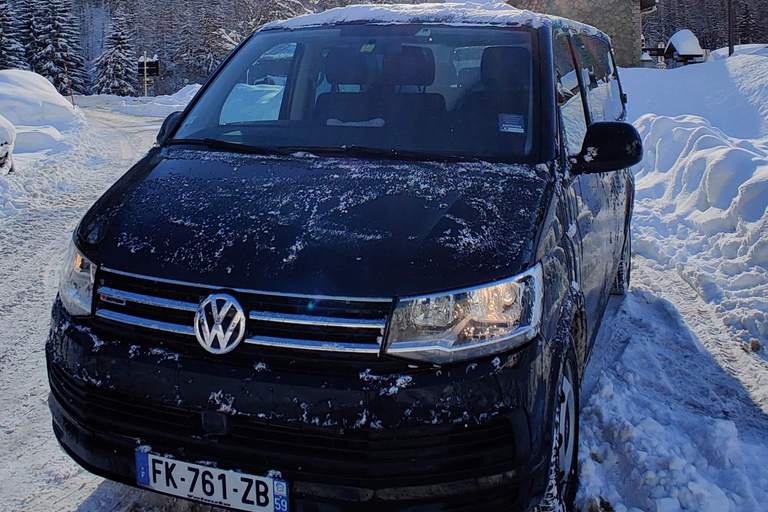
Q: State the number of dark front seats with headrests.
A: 3